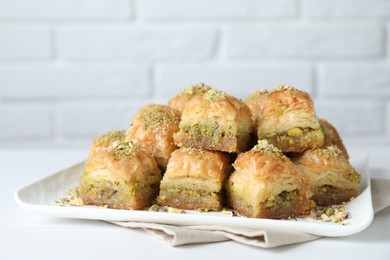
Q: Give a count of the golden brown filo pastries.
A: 11